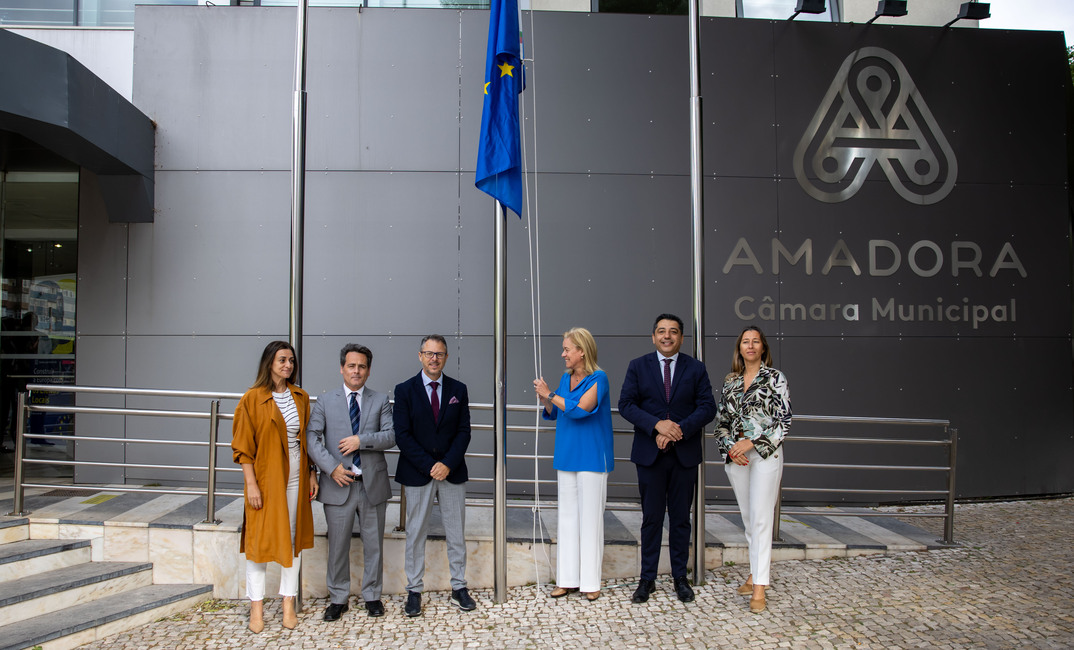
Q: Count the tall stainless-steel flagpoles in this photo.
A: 3